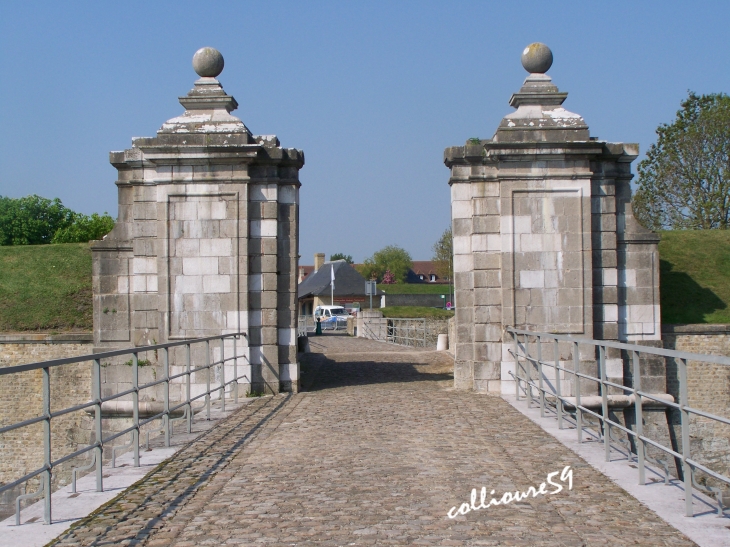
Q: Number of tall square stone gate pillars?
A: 2